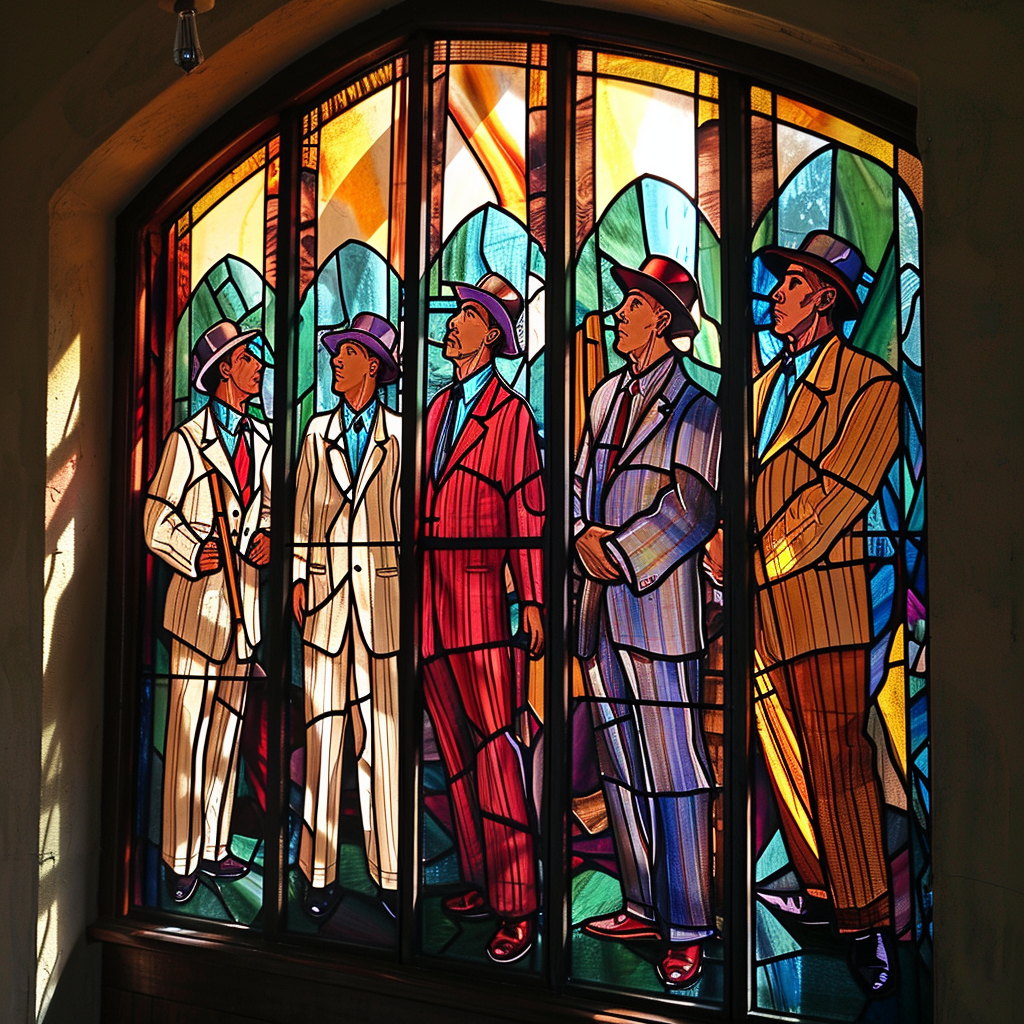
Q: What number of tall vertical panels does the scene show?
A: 5